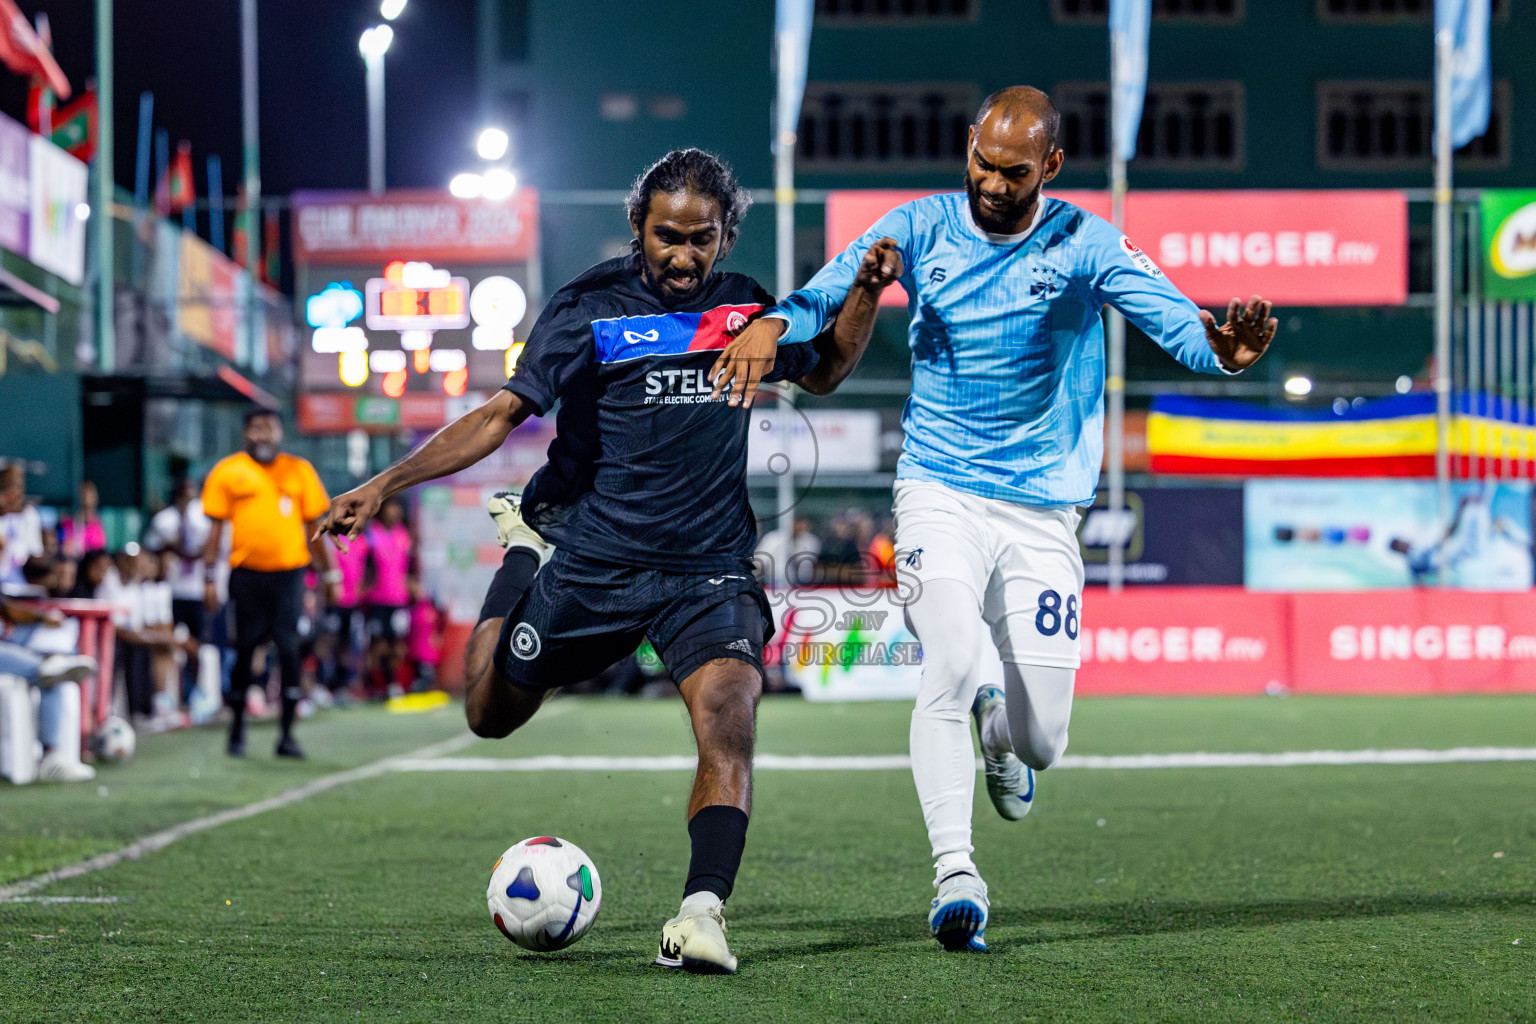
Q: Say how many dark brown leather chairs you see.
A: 0